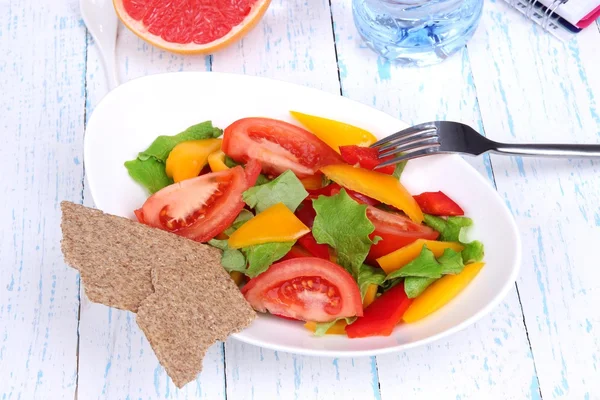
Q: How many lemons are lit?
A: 0